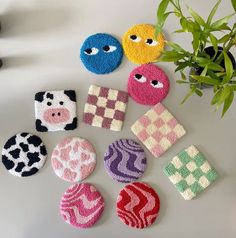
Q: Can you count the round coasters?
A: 8